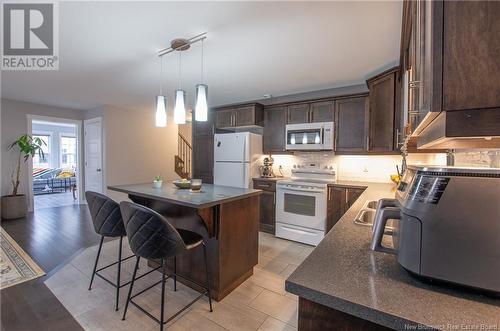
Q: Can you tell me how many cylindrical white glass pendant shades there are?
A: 3